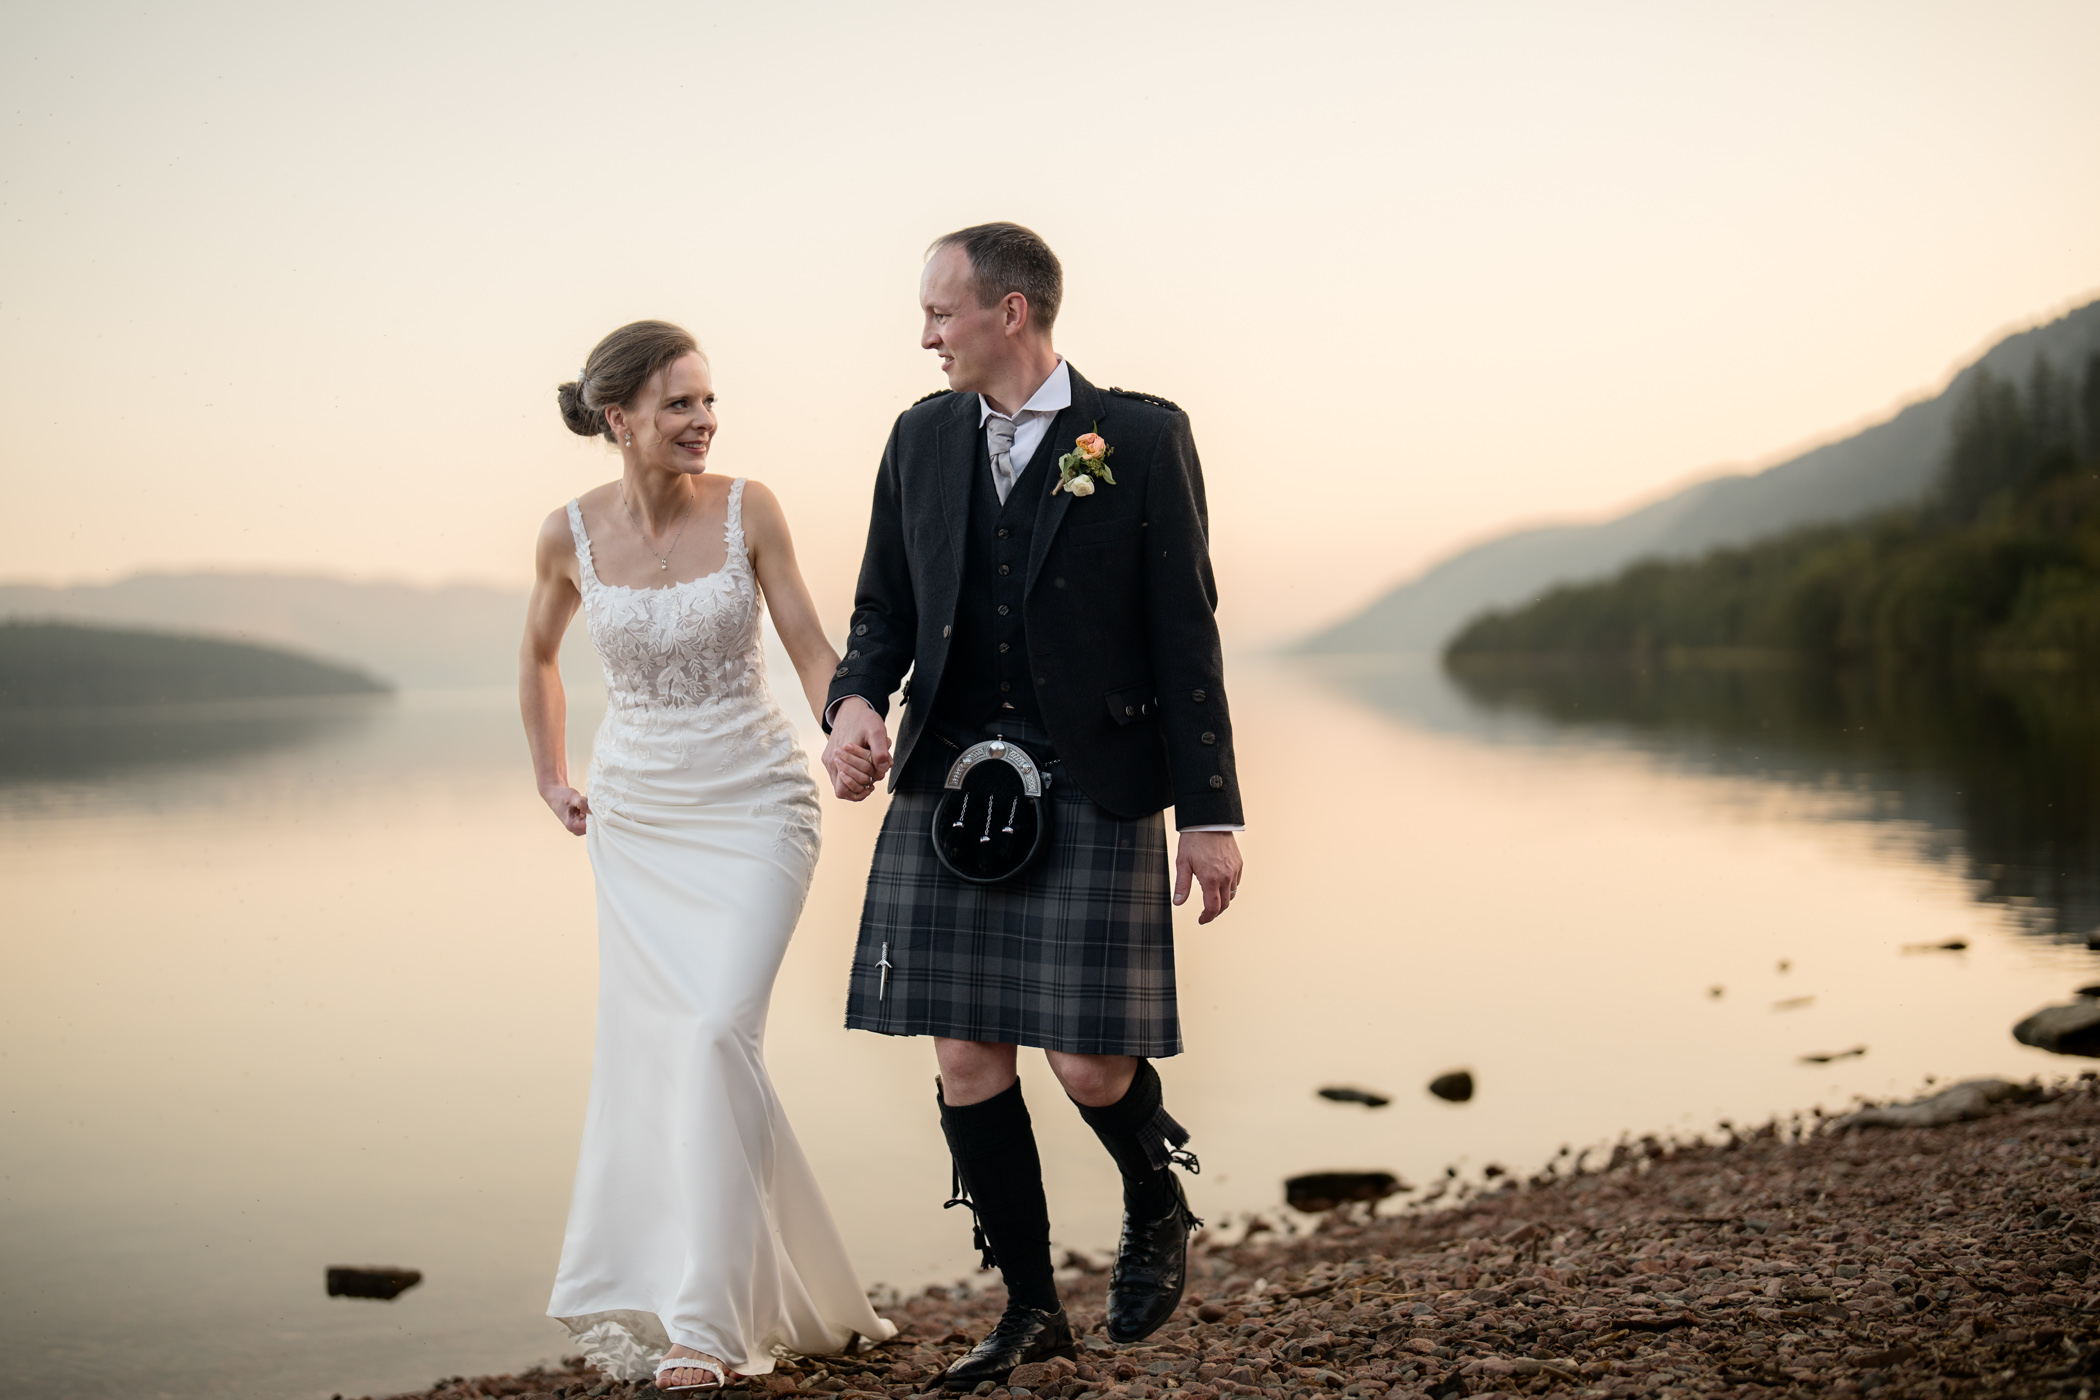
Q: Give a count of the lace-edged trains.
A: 1